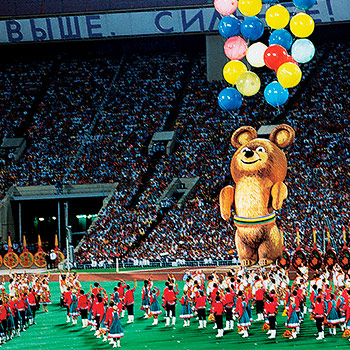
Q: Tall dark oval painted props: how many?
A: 5